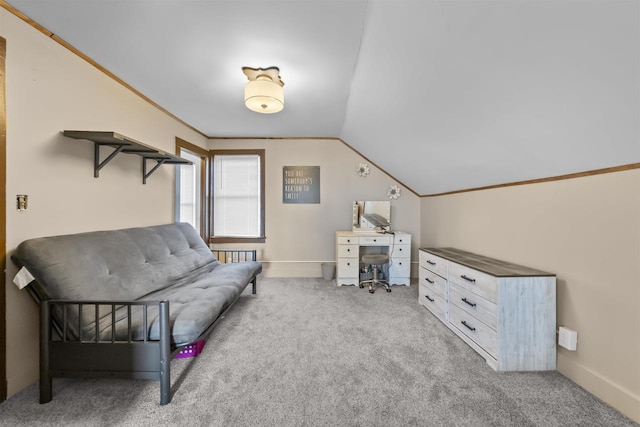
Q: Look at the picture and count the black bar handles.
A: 6